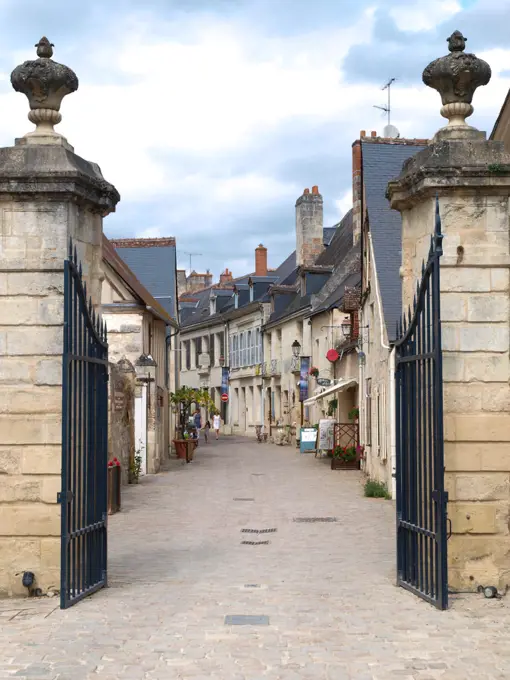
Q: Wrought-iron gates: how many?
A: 2